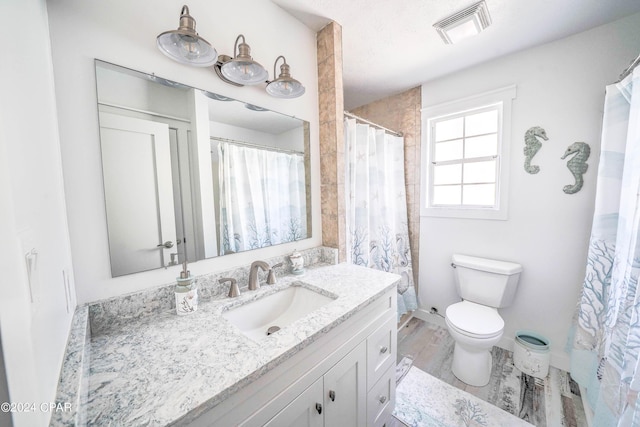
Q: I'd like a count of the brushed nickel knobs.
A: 4